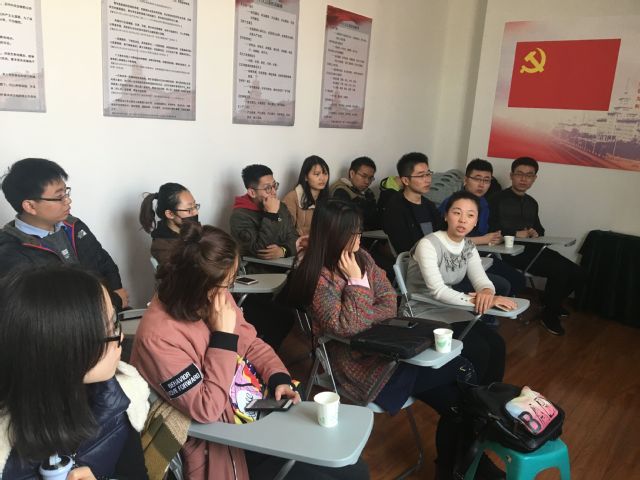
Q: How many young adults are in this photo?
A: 12